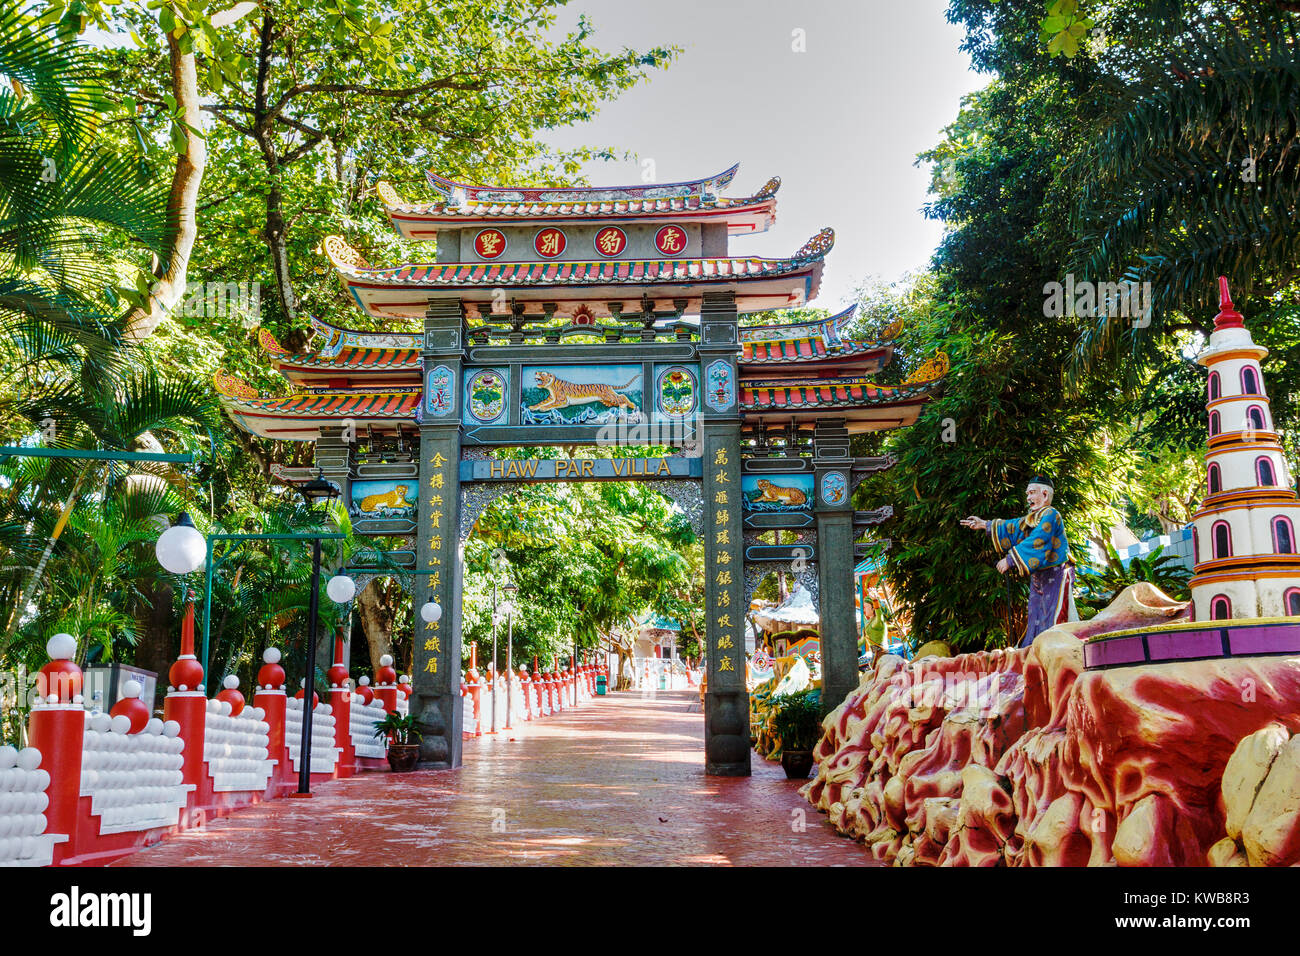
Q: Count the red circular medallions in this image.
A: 4